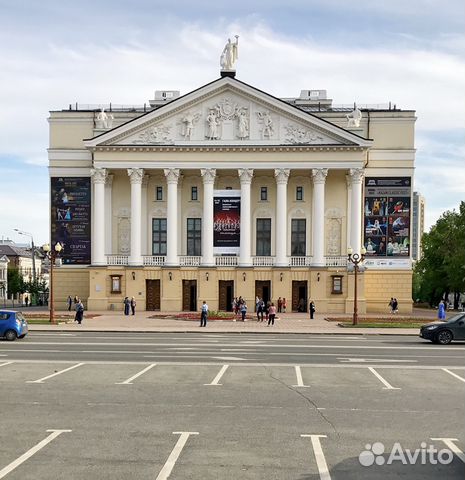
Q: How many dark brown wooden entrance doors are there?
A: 5